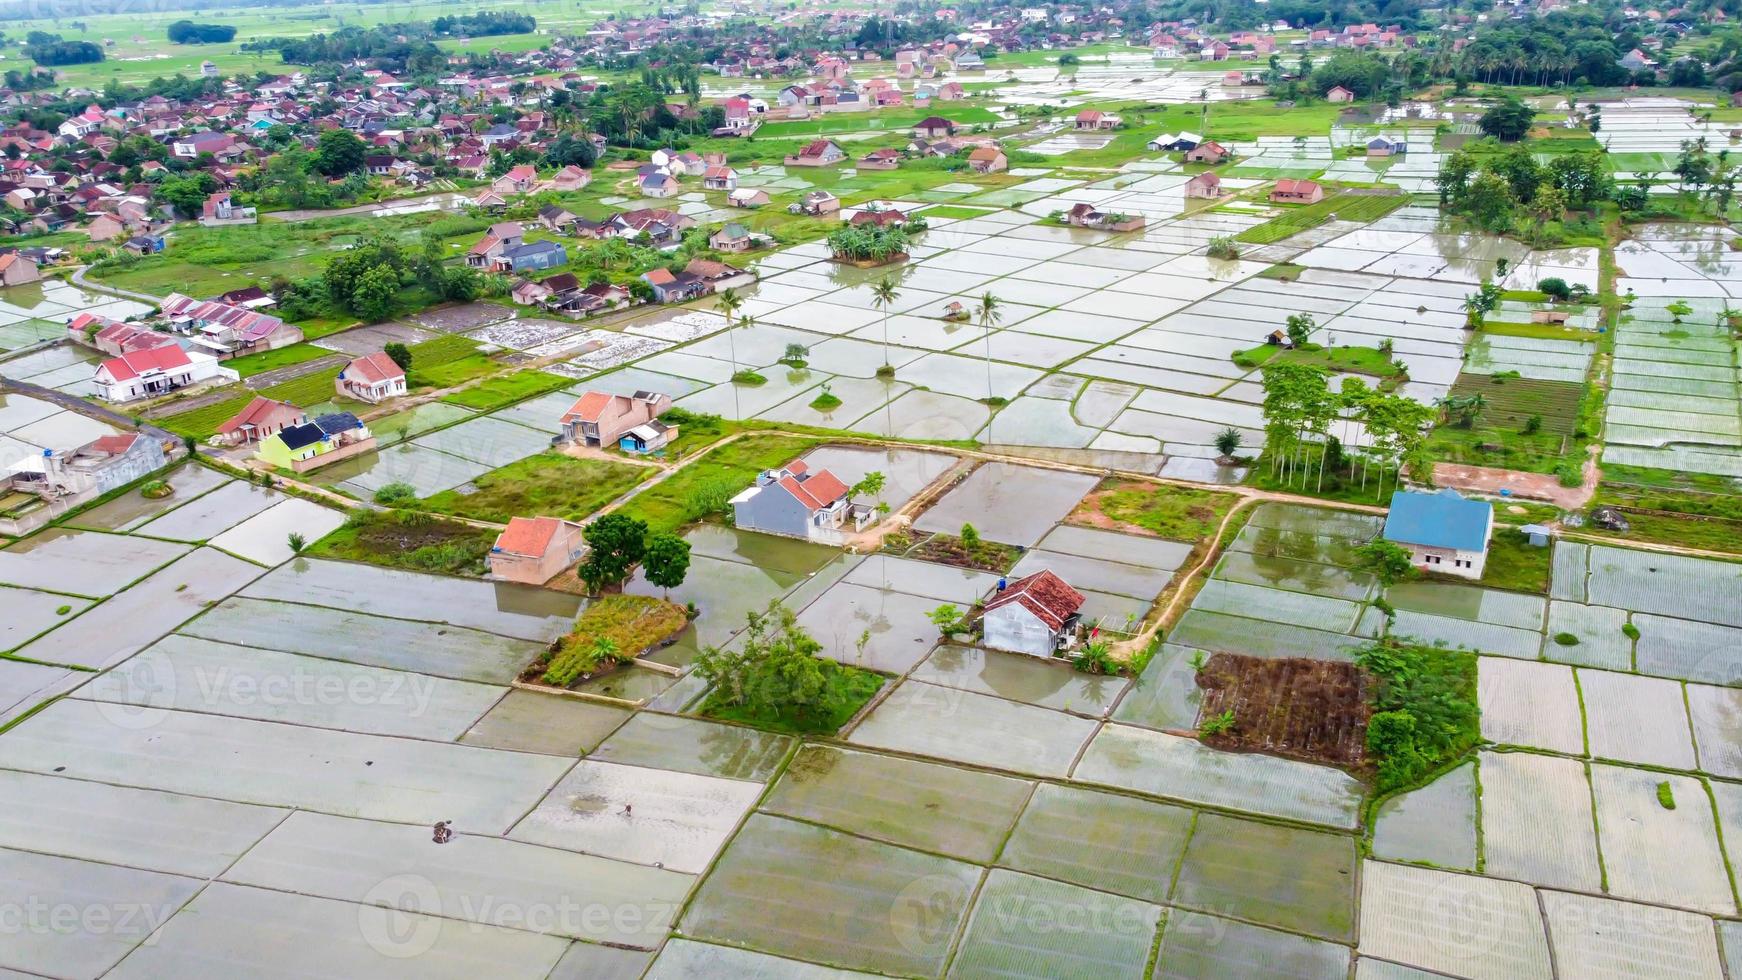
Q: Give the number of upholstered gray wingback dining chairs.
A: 0